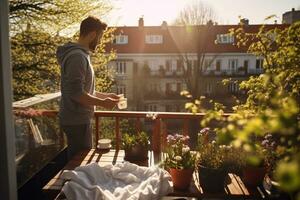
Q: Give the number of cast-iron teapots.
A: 0